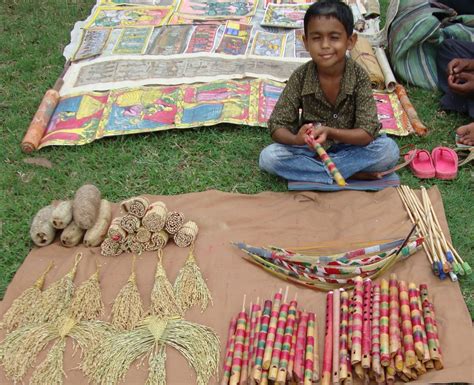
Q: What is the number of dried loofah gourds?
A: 5